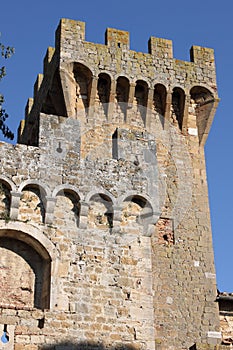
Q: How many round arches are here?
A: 13